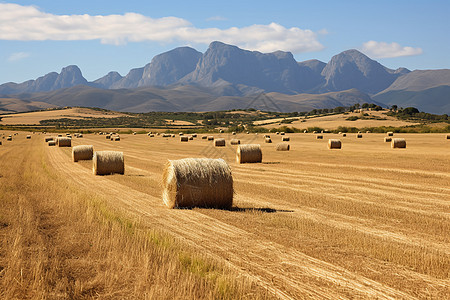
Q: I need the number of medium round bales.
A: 3